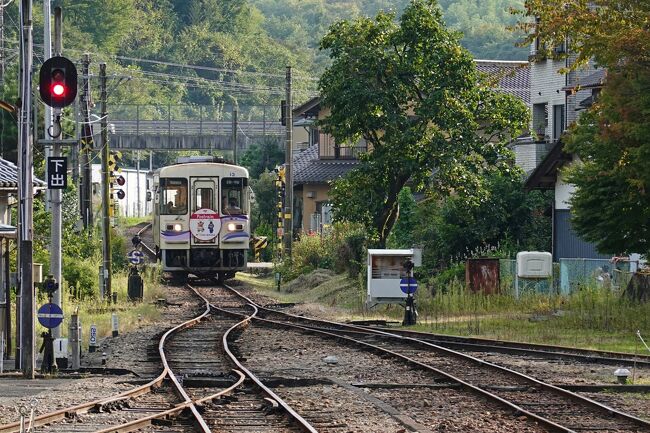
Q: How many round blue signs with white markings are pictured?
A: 3